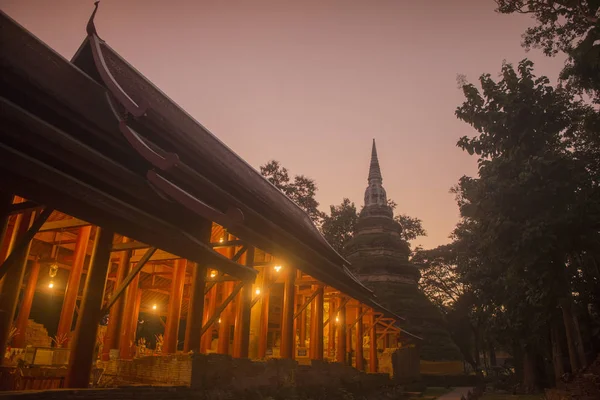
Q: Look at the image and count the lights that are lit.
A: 8